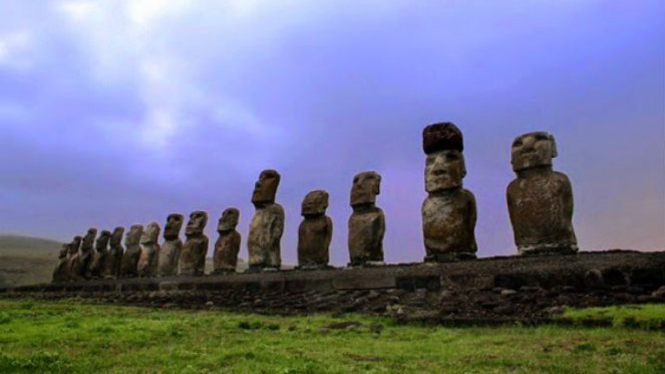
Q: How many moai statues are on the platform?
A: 15